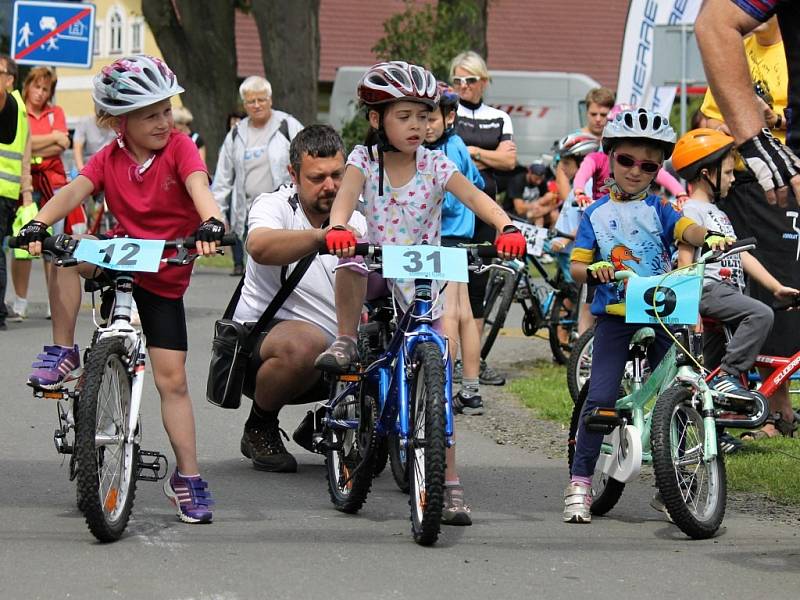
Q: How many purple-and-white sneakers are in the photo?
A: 2